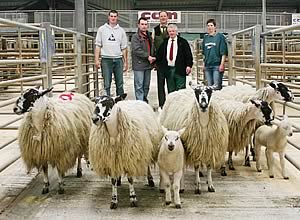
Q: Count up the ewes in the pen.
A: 5